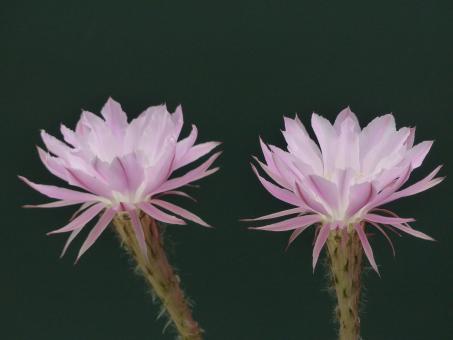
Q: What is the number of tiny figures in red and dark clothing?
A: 0